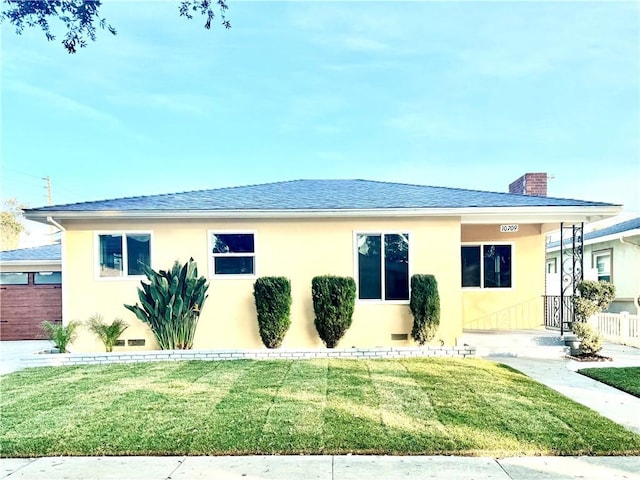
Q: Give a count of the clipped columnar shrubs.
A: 3